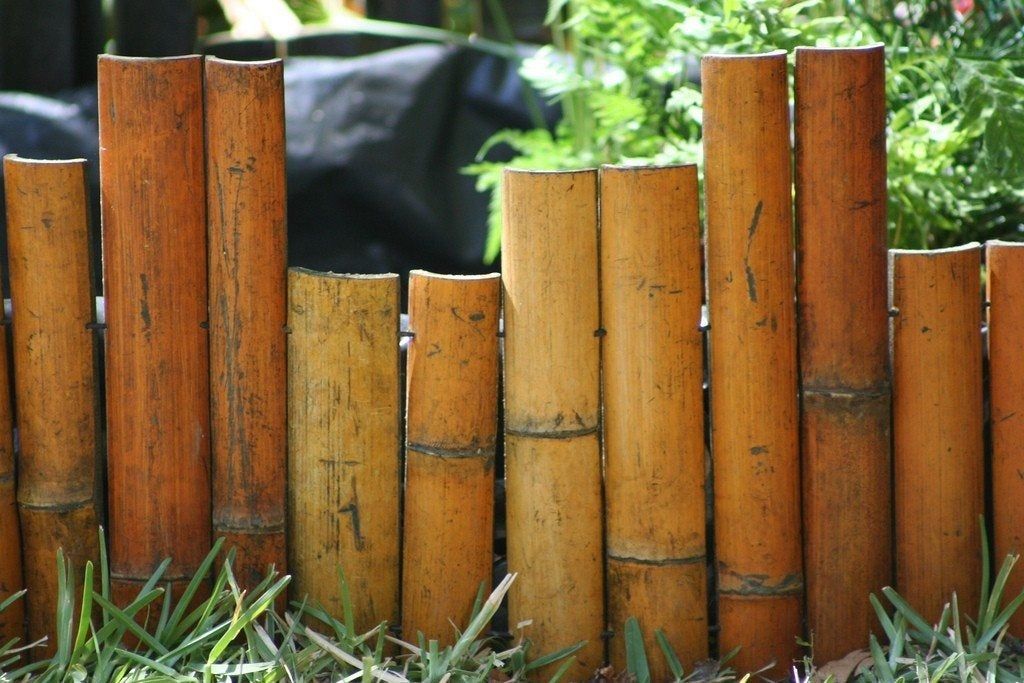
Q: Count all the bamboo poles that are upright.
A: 12